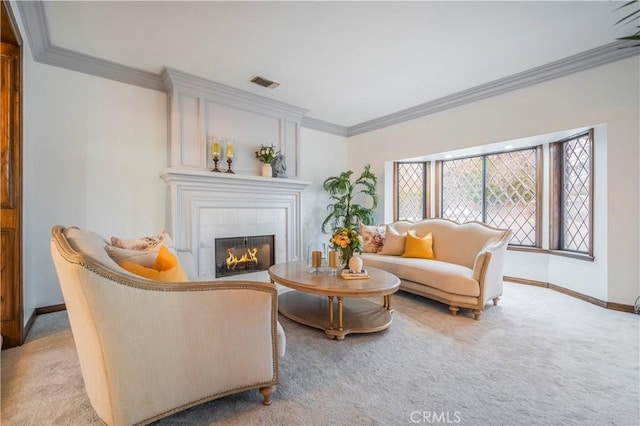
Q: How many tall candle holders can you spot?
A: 2